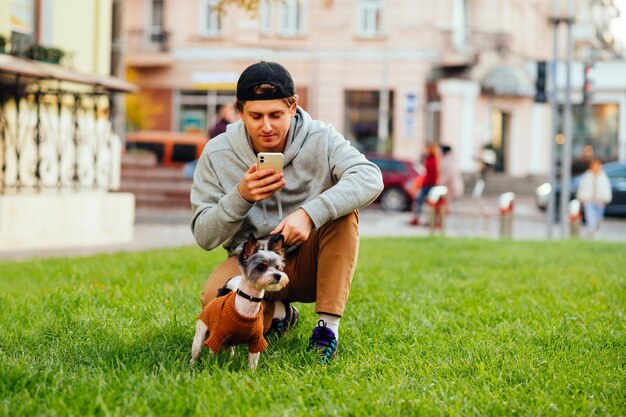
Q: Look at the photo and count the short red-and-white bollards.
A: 3